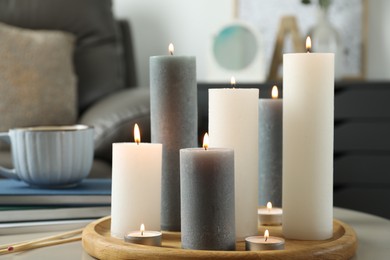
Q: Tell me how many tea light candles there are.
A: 3